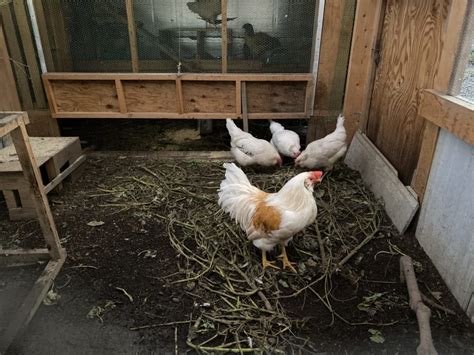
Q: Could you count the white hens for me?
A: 3